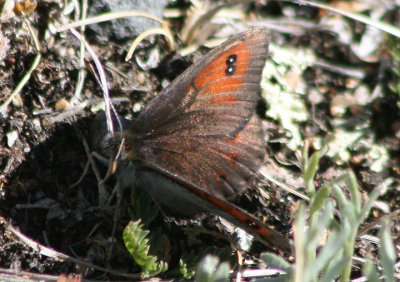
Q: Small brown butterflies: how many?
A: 1